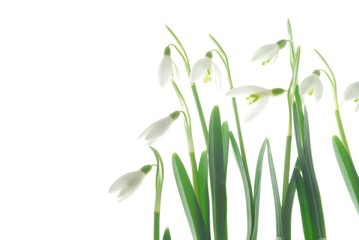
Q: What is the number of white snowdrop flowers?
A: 8